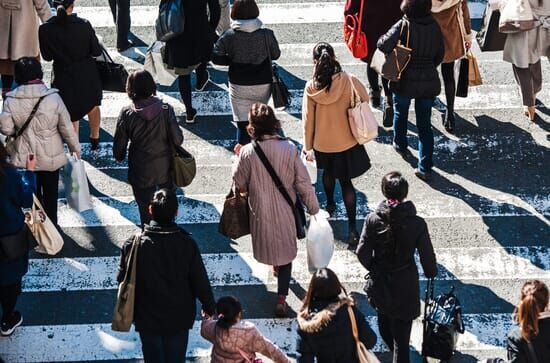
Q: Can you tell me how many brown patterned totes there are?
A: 2